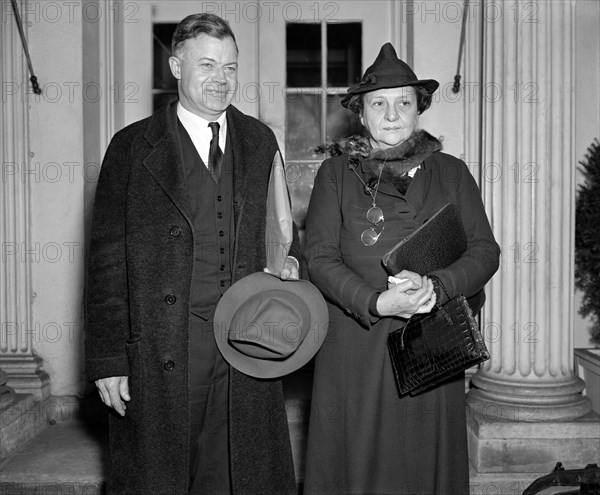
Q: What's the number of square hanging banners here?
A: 0